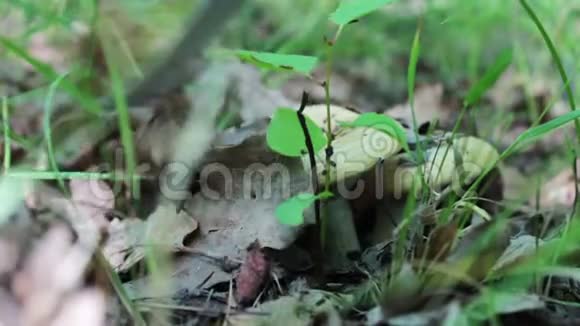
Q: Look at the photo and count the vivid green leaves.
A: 5